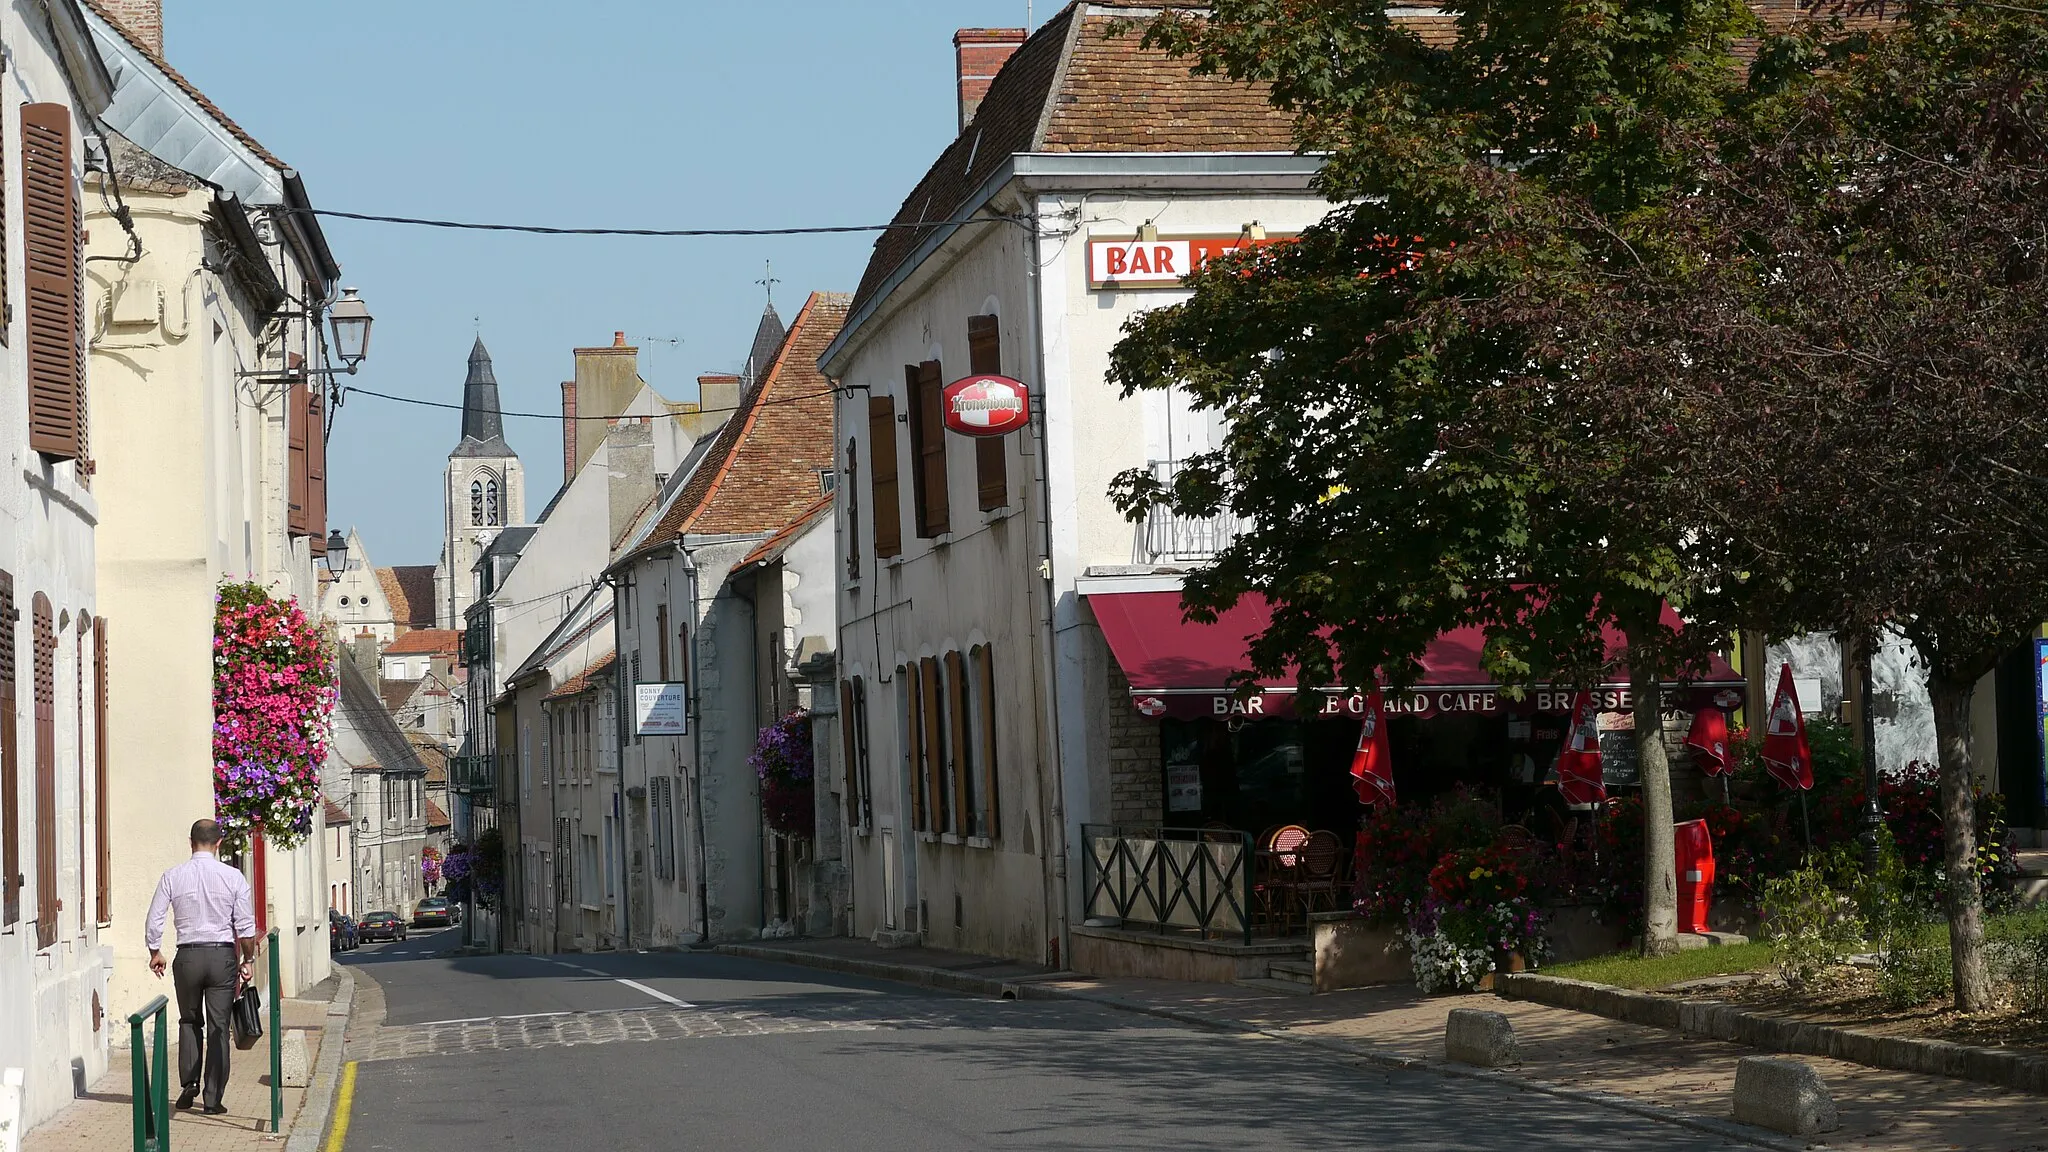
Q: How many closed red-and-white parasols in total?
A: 4